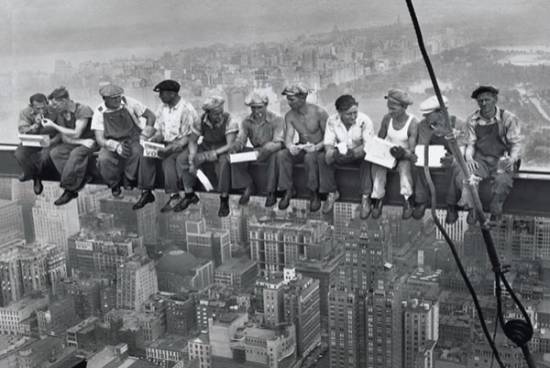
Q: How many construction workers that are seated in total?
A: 11